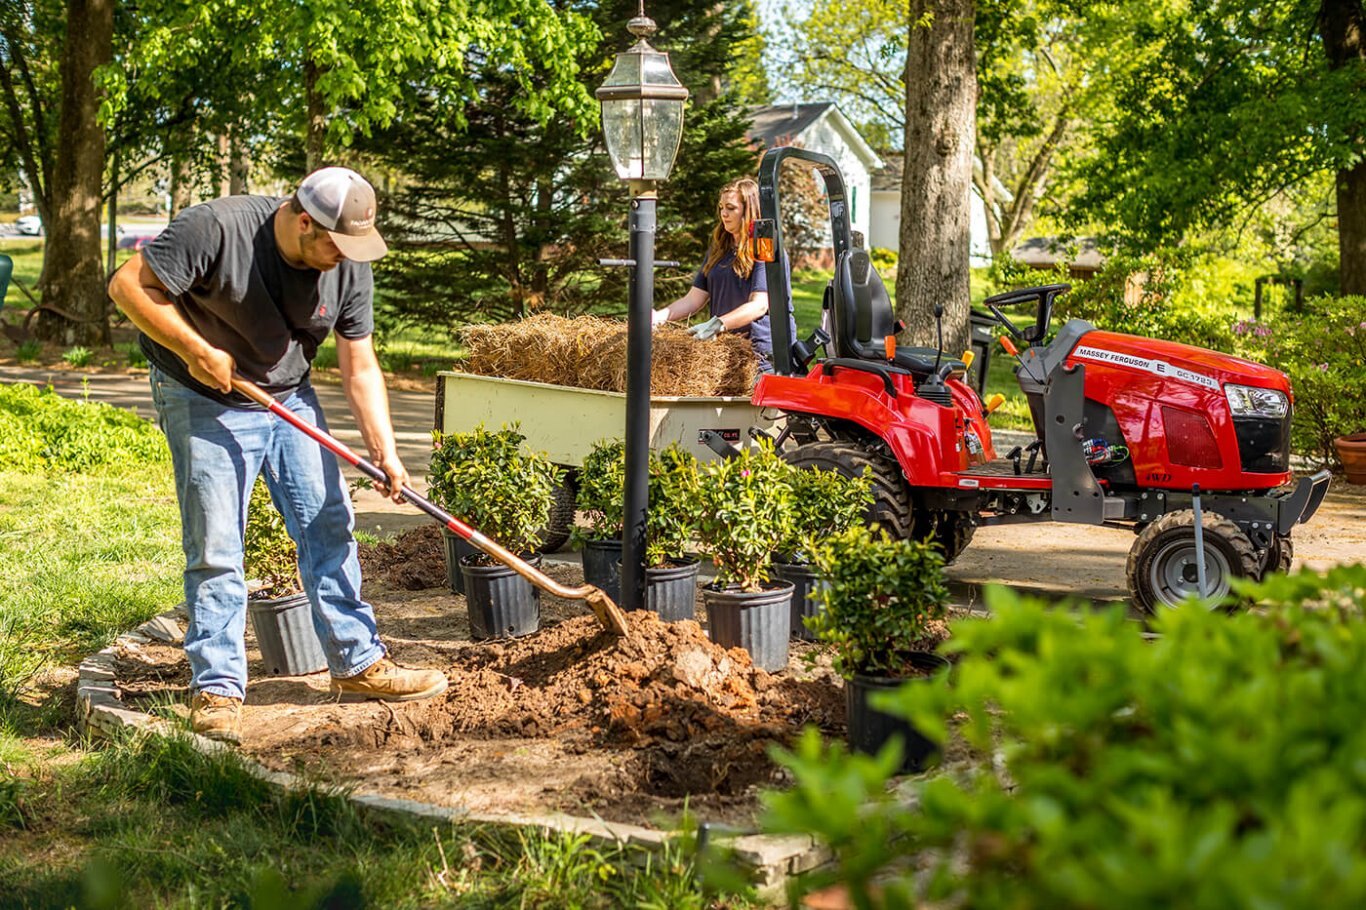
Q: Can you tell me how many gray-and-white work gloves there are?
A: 2